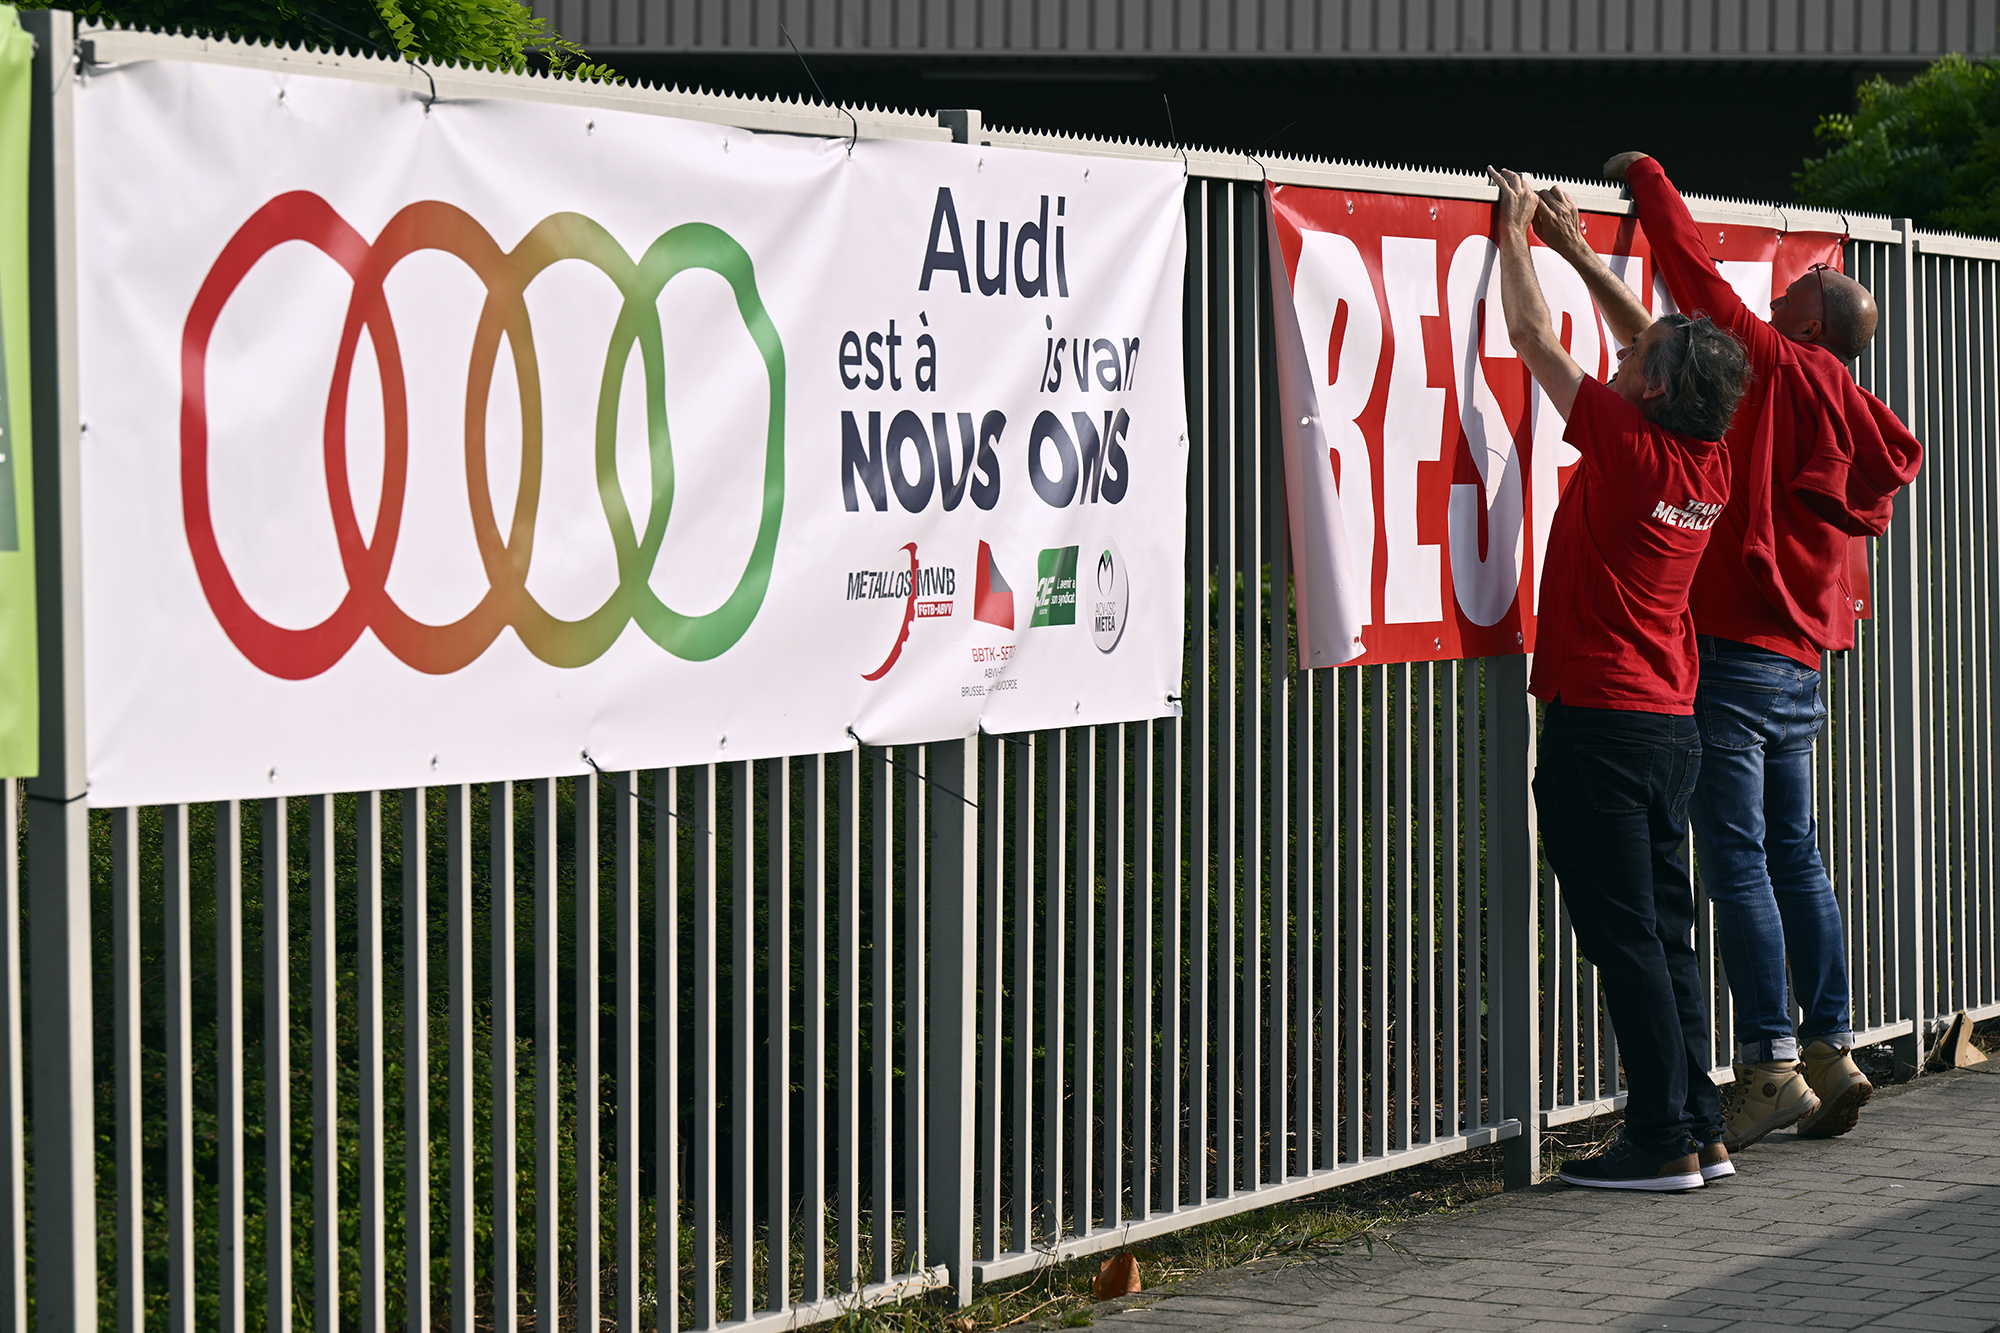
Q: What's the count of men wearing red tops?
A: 2